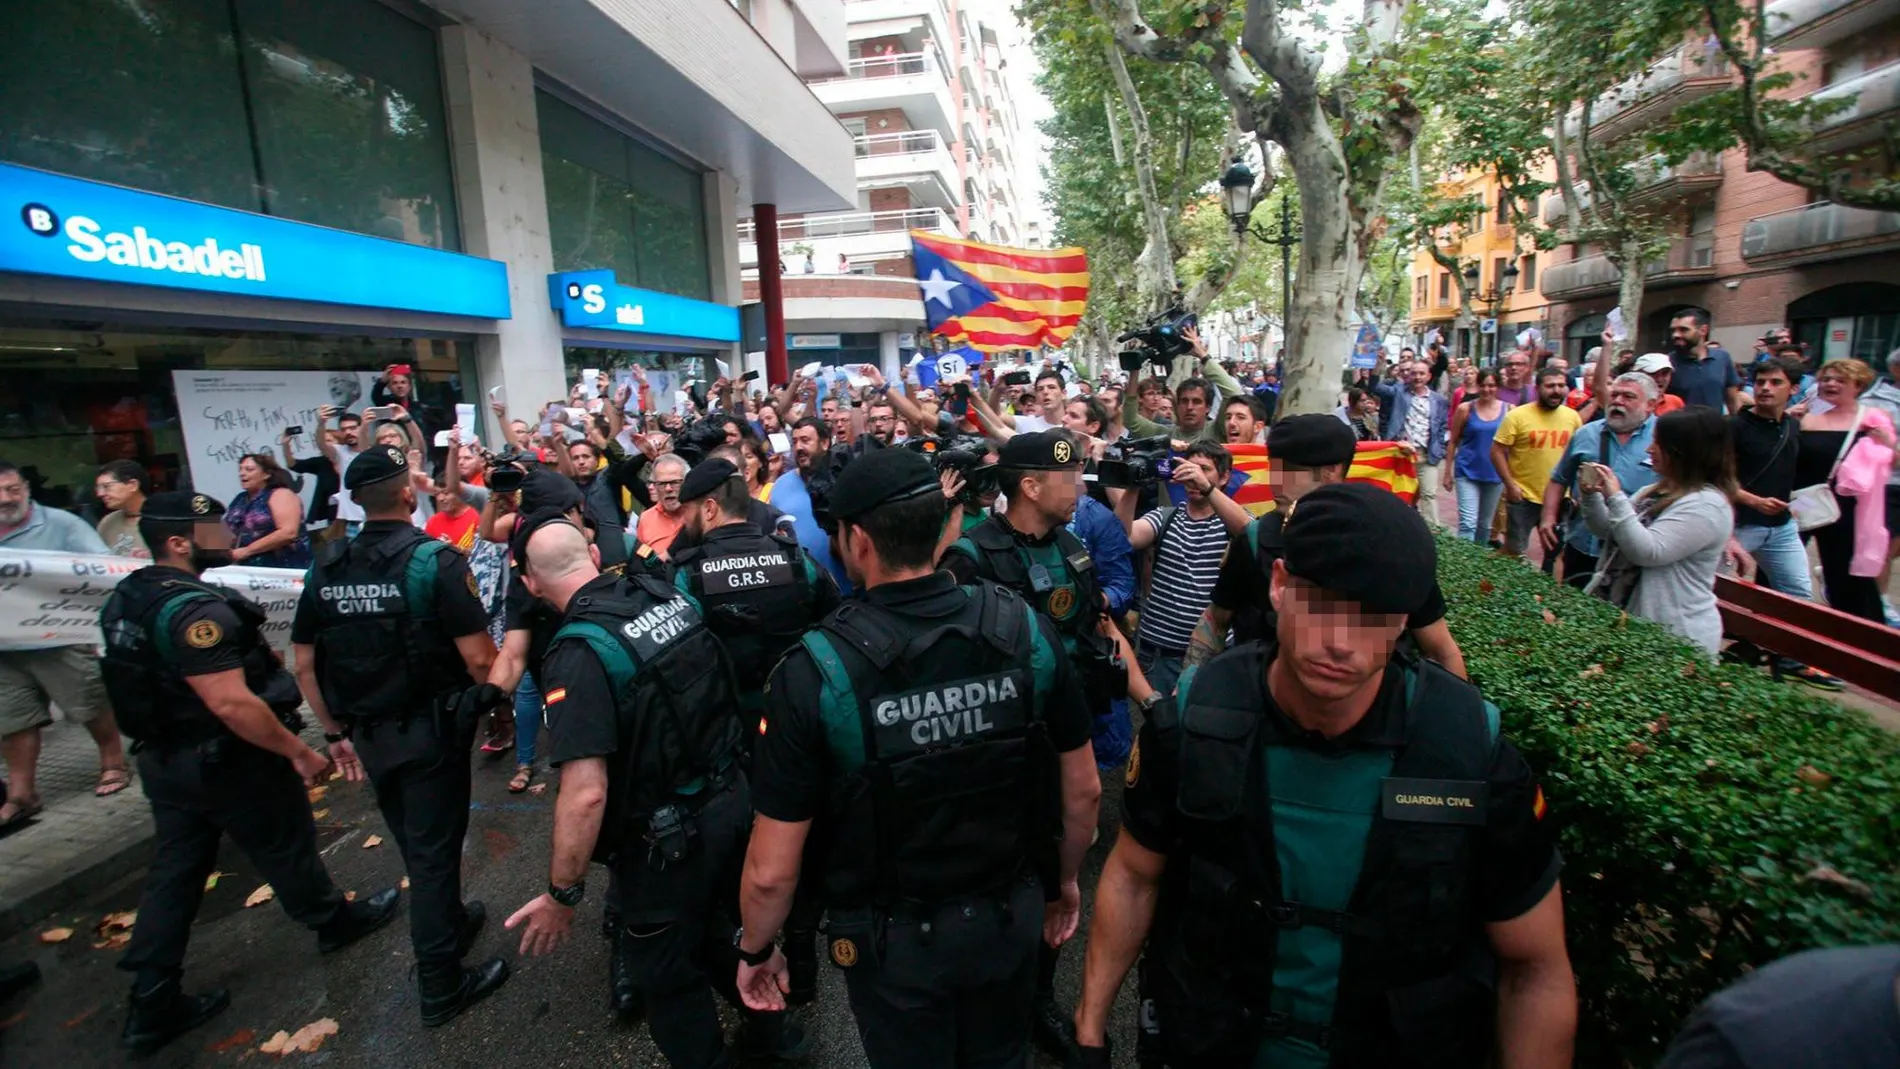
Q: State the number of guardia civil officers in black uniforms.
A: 9